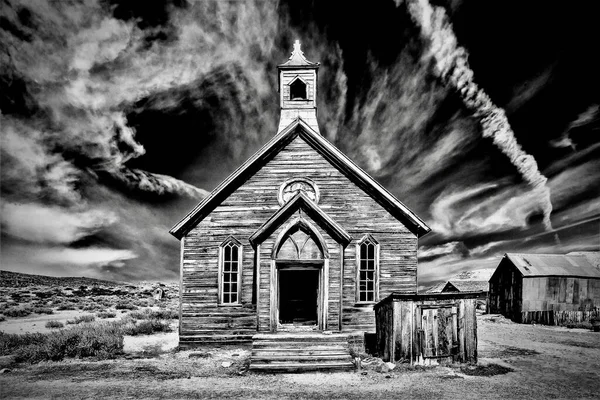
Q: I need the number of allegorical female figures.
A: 0